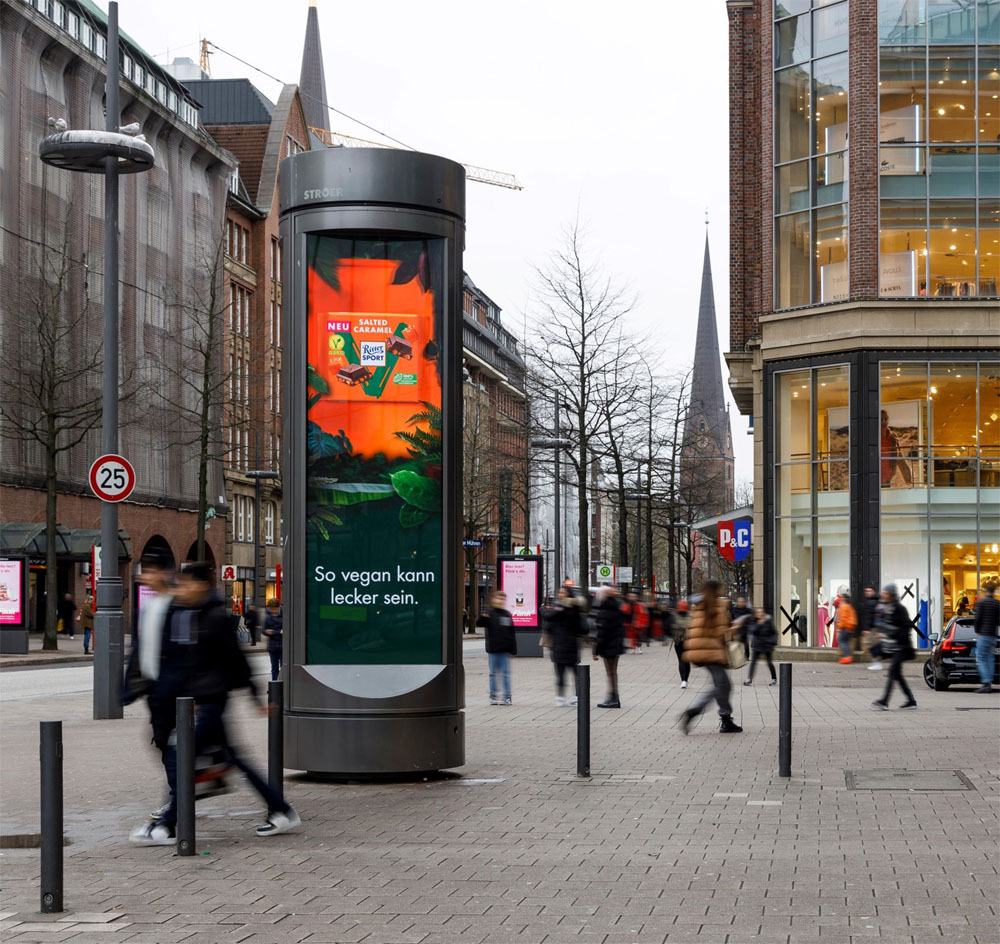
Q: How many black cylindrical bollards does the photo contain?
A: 5